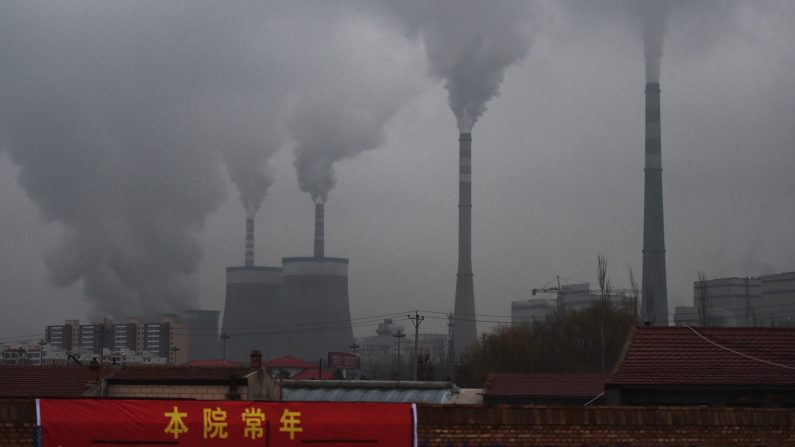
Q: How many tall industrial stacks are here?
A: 4